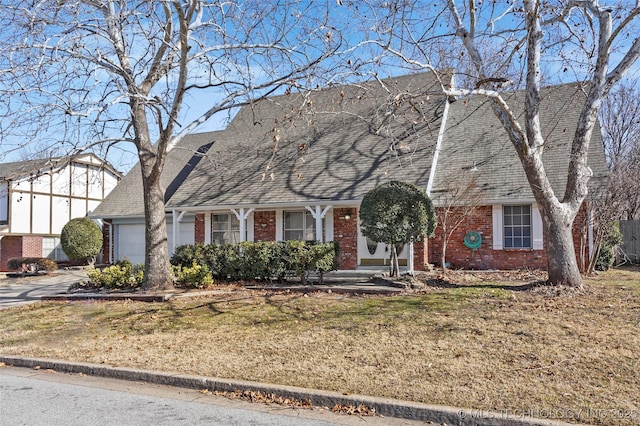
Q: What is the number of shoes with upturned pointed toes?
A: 0